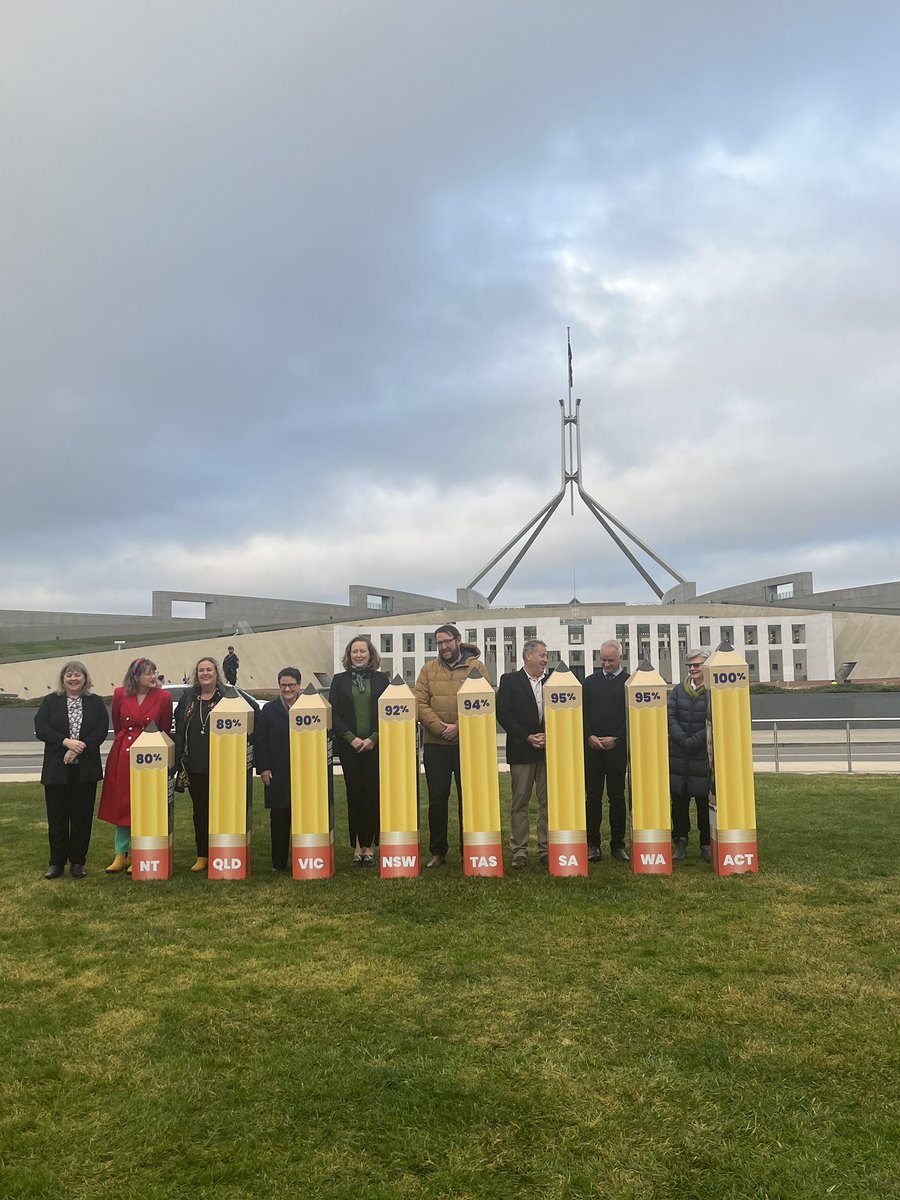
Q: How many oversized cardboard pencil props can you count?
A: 8